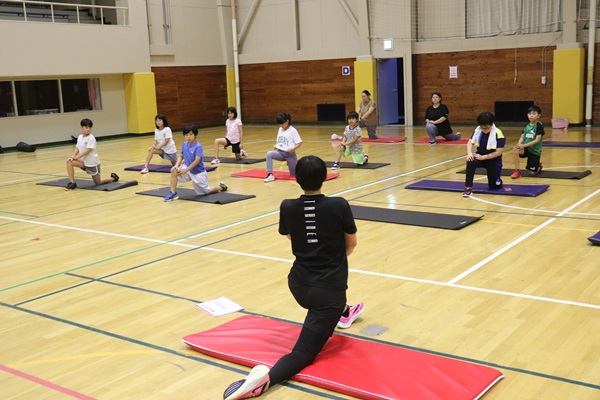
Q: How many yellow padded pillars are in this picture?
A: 4